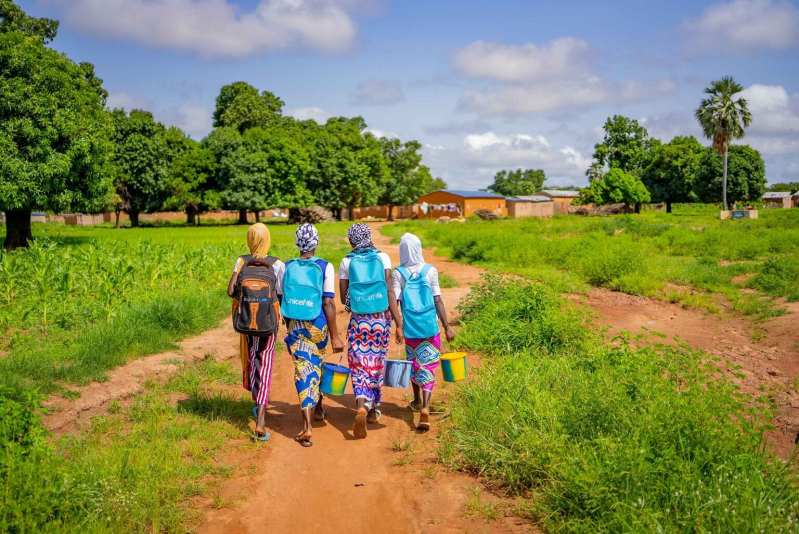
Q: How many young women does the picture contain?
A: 4